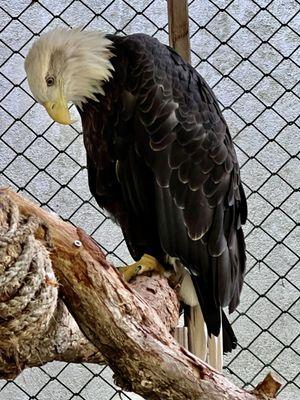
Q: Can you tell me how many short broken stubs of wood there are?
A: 1